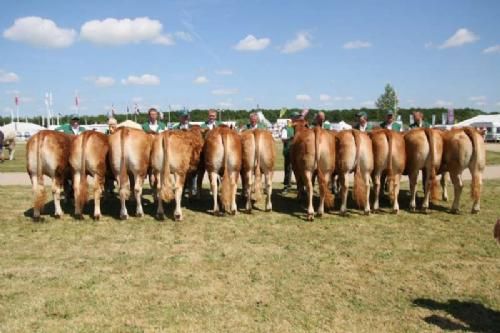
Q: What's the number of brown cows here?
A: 11